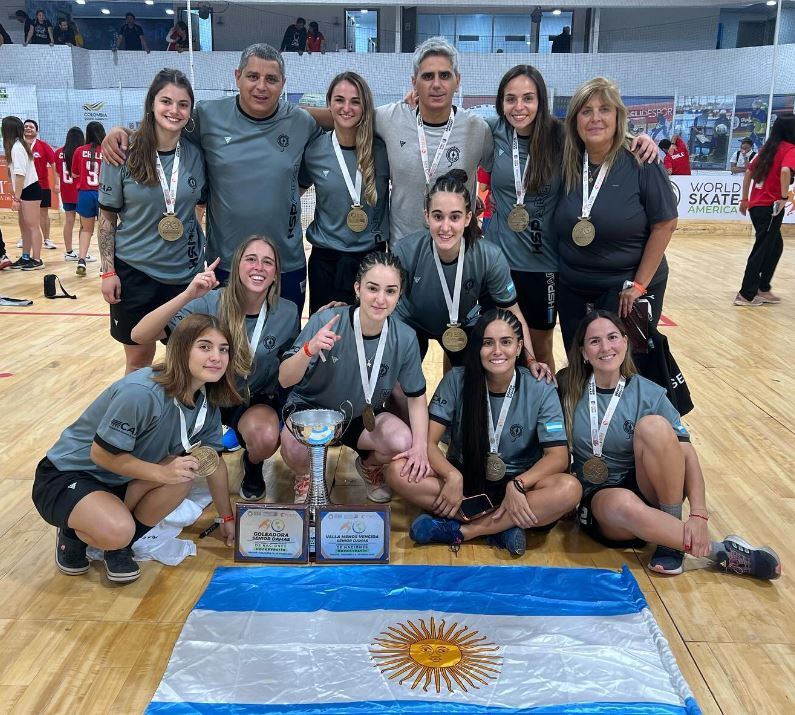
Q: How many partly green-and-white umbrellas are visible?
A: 0